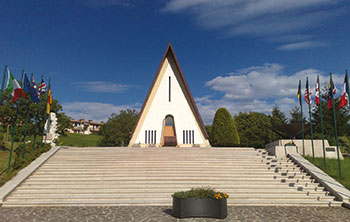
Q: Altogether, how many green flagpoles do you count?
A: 10